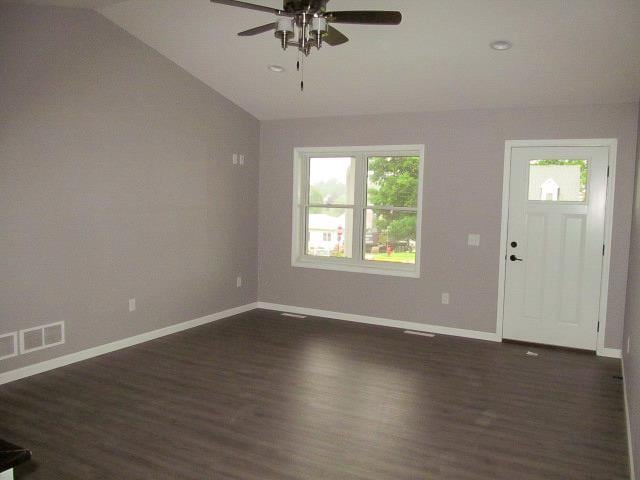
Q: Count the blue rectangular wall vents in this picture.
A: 0